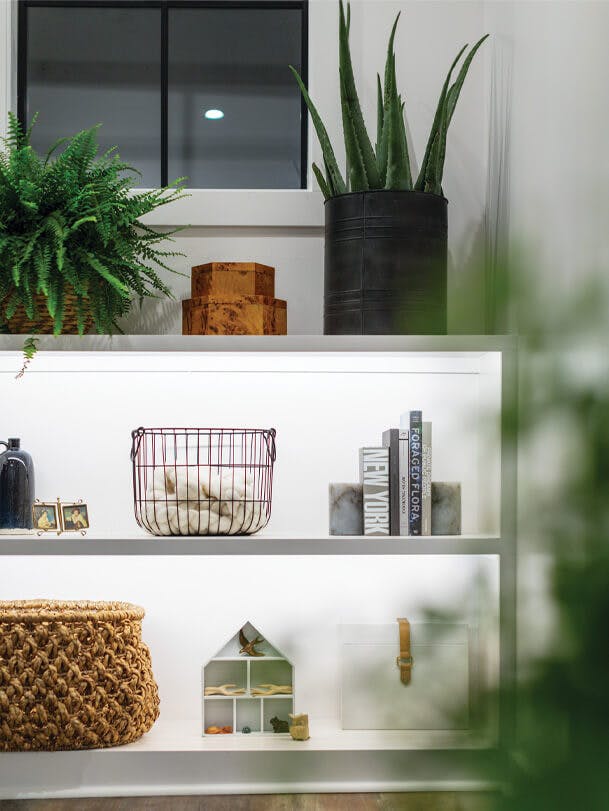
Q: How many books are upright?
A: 5